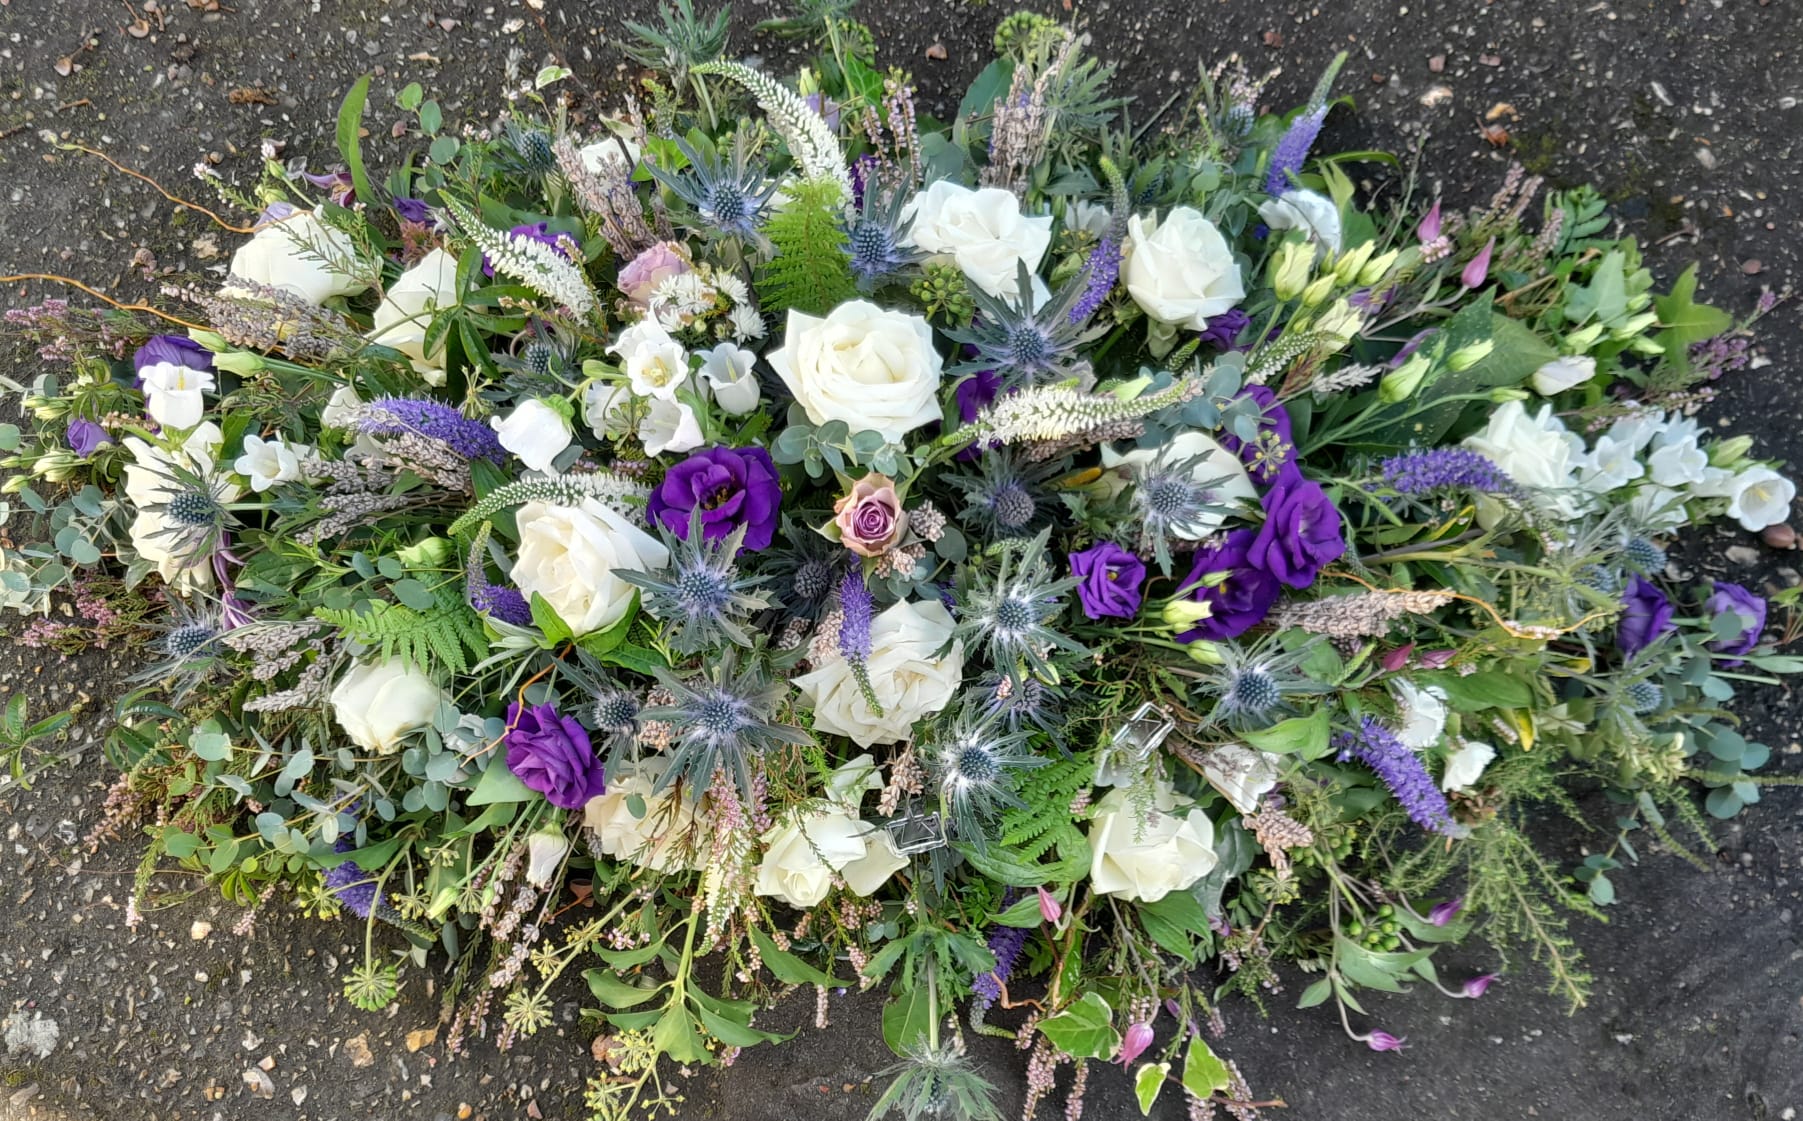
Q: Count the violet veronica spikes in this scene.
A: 9